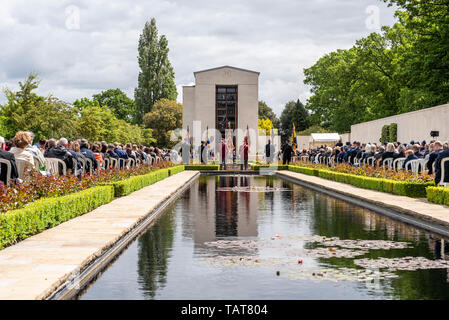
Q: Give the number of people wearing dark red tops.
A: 2